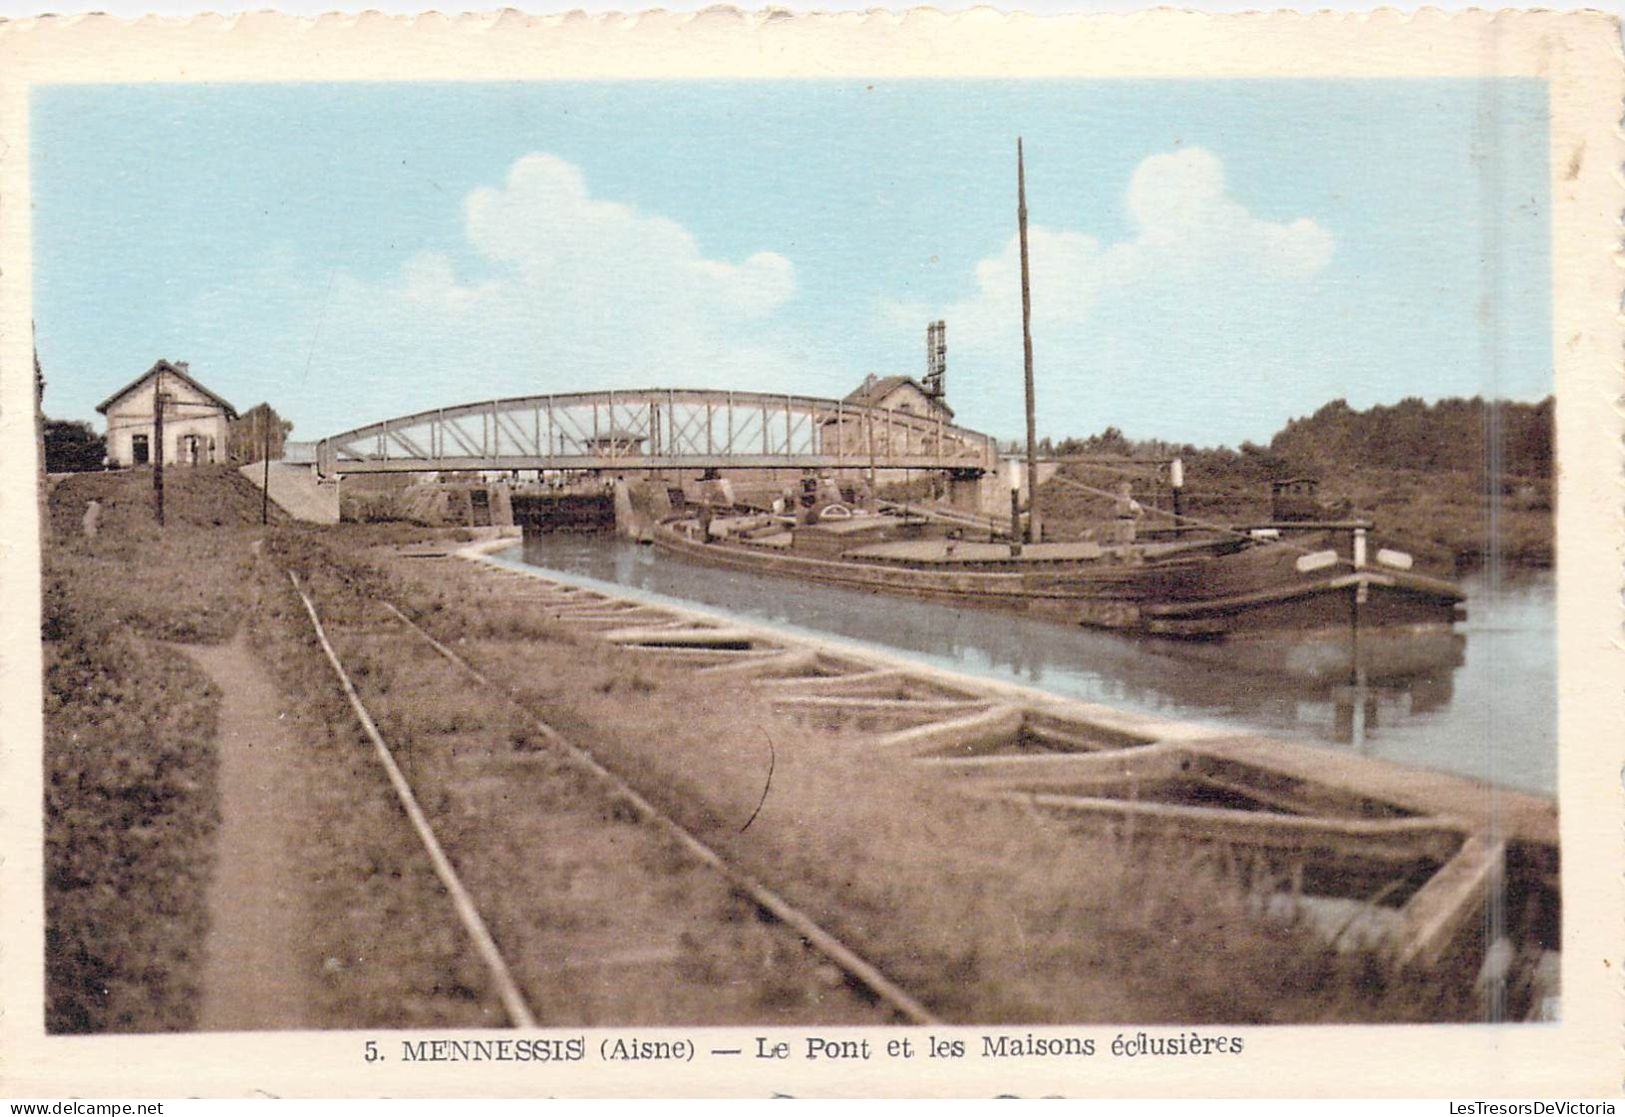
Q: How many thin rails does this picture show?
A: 2